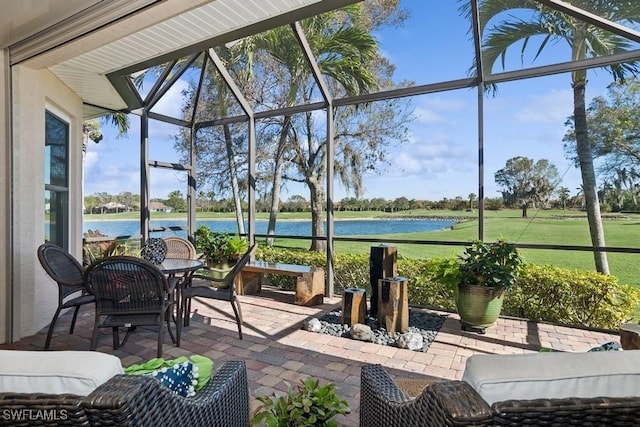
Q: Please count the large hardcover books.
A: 0